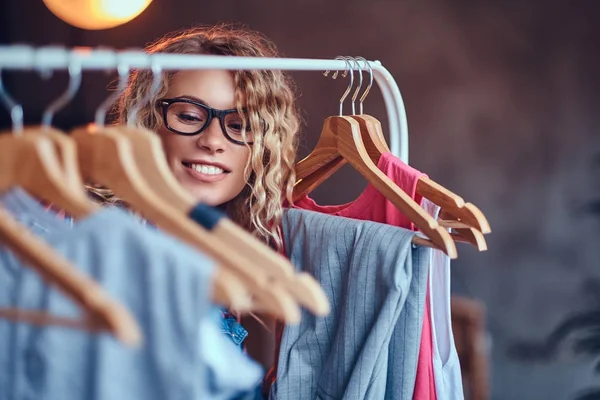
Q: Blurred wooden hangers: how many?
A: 5